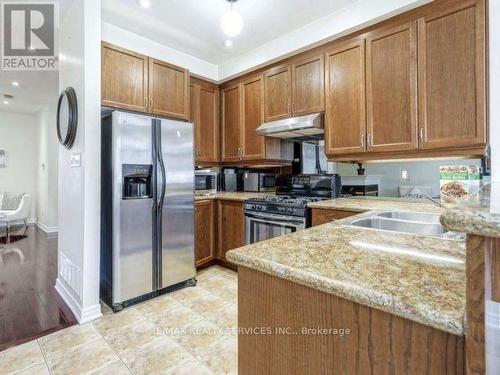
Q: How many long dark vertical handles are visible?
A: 2